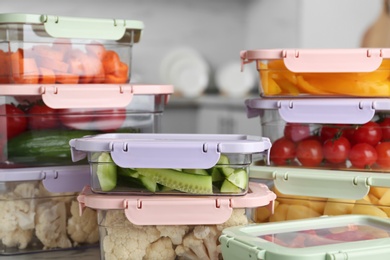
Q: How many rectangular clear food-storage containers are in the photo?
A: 9